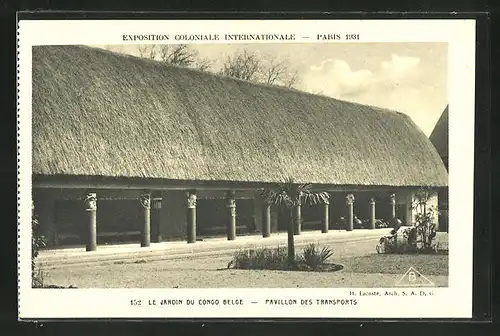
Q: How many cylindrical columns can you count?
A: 10